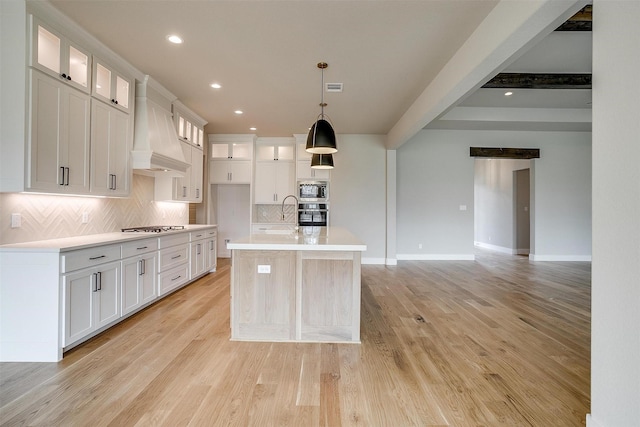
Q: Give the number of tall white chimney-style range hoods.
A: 1